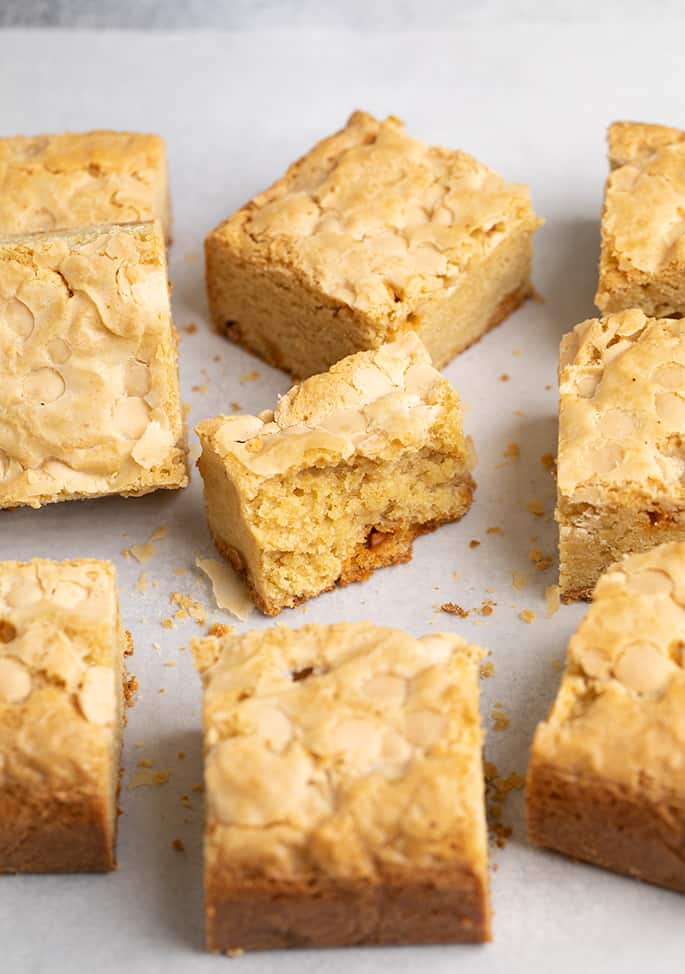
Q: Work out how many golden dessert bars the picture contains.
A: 9